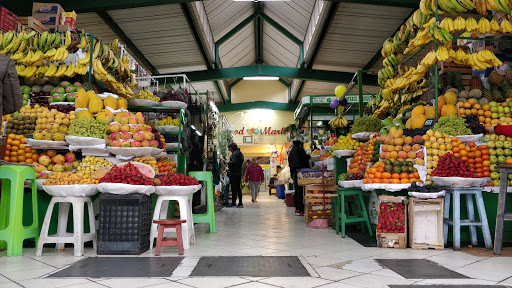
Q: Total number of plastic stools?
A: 4